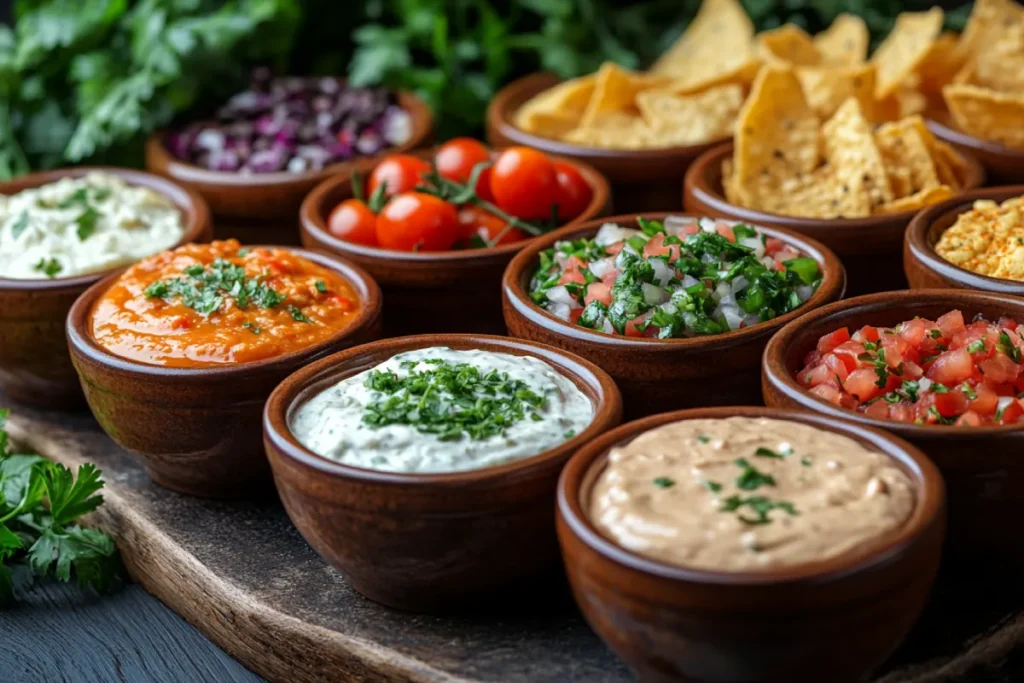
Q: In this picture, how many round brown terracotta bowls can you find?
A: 12